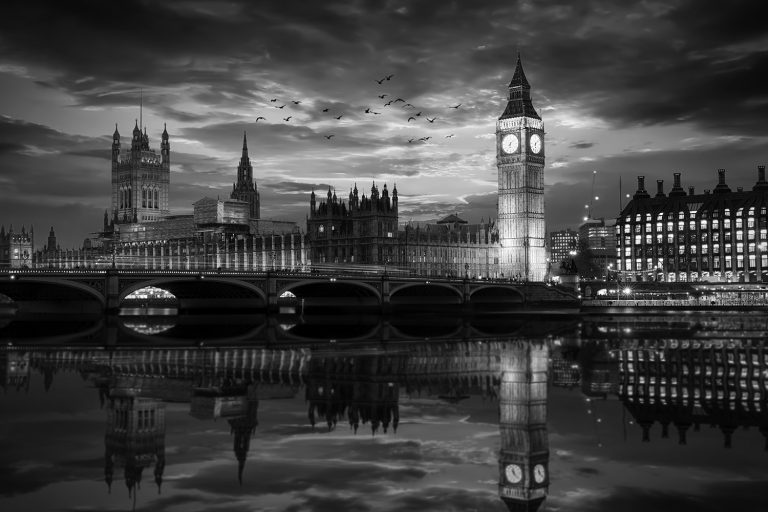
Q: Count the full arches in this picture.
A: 4